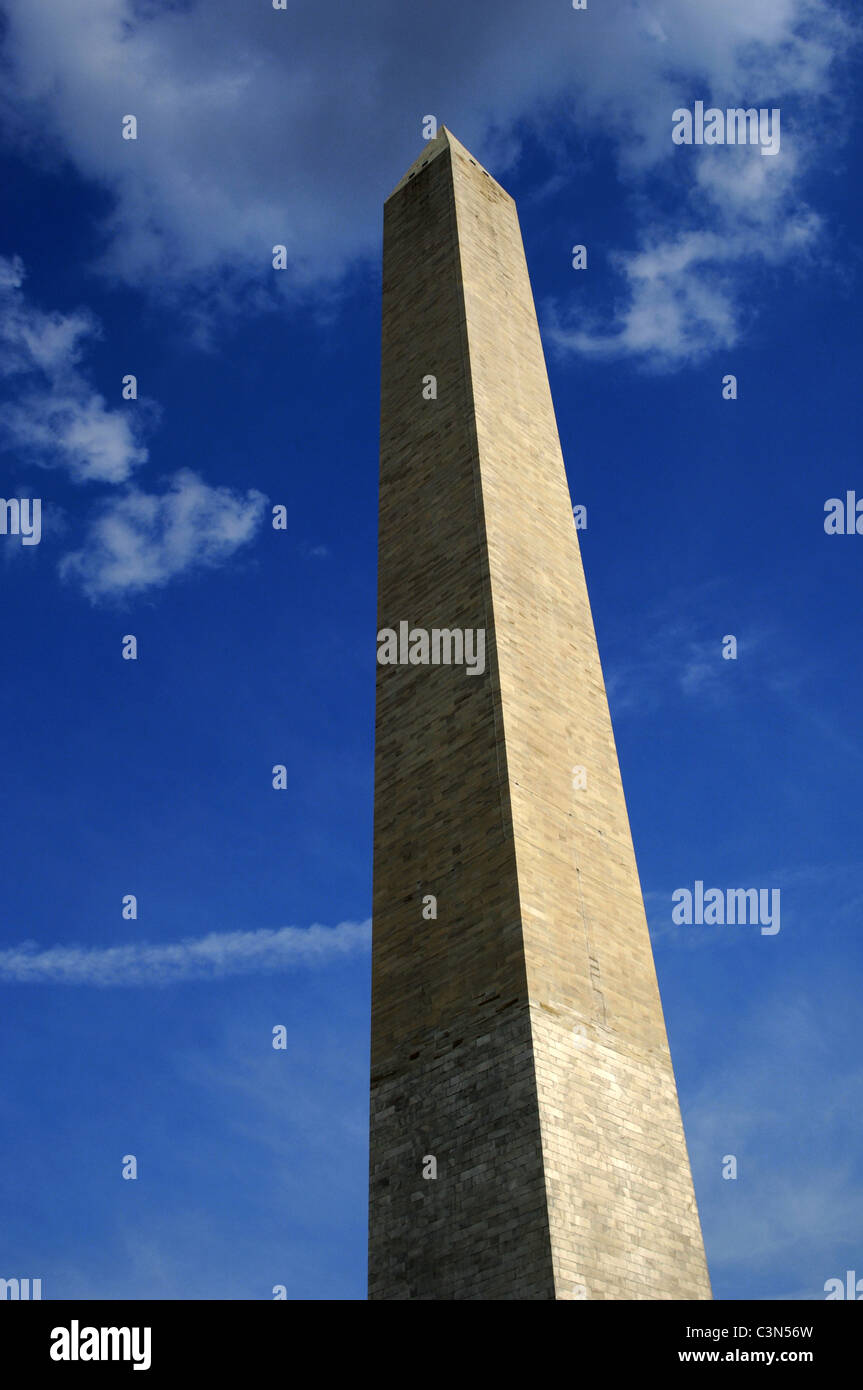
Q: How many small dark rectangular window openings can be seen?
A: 4